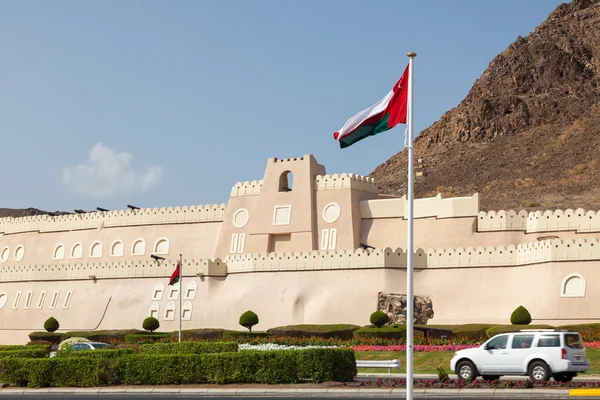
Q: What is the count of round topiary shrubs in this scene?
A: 5